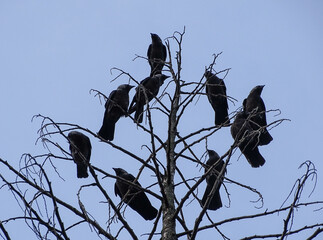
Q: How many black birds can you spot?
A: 9